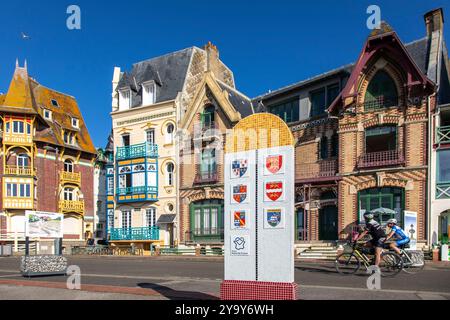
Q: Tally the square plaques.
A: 7